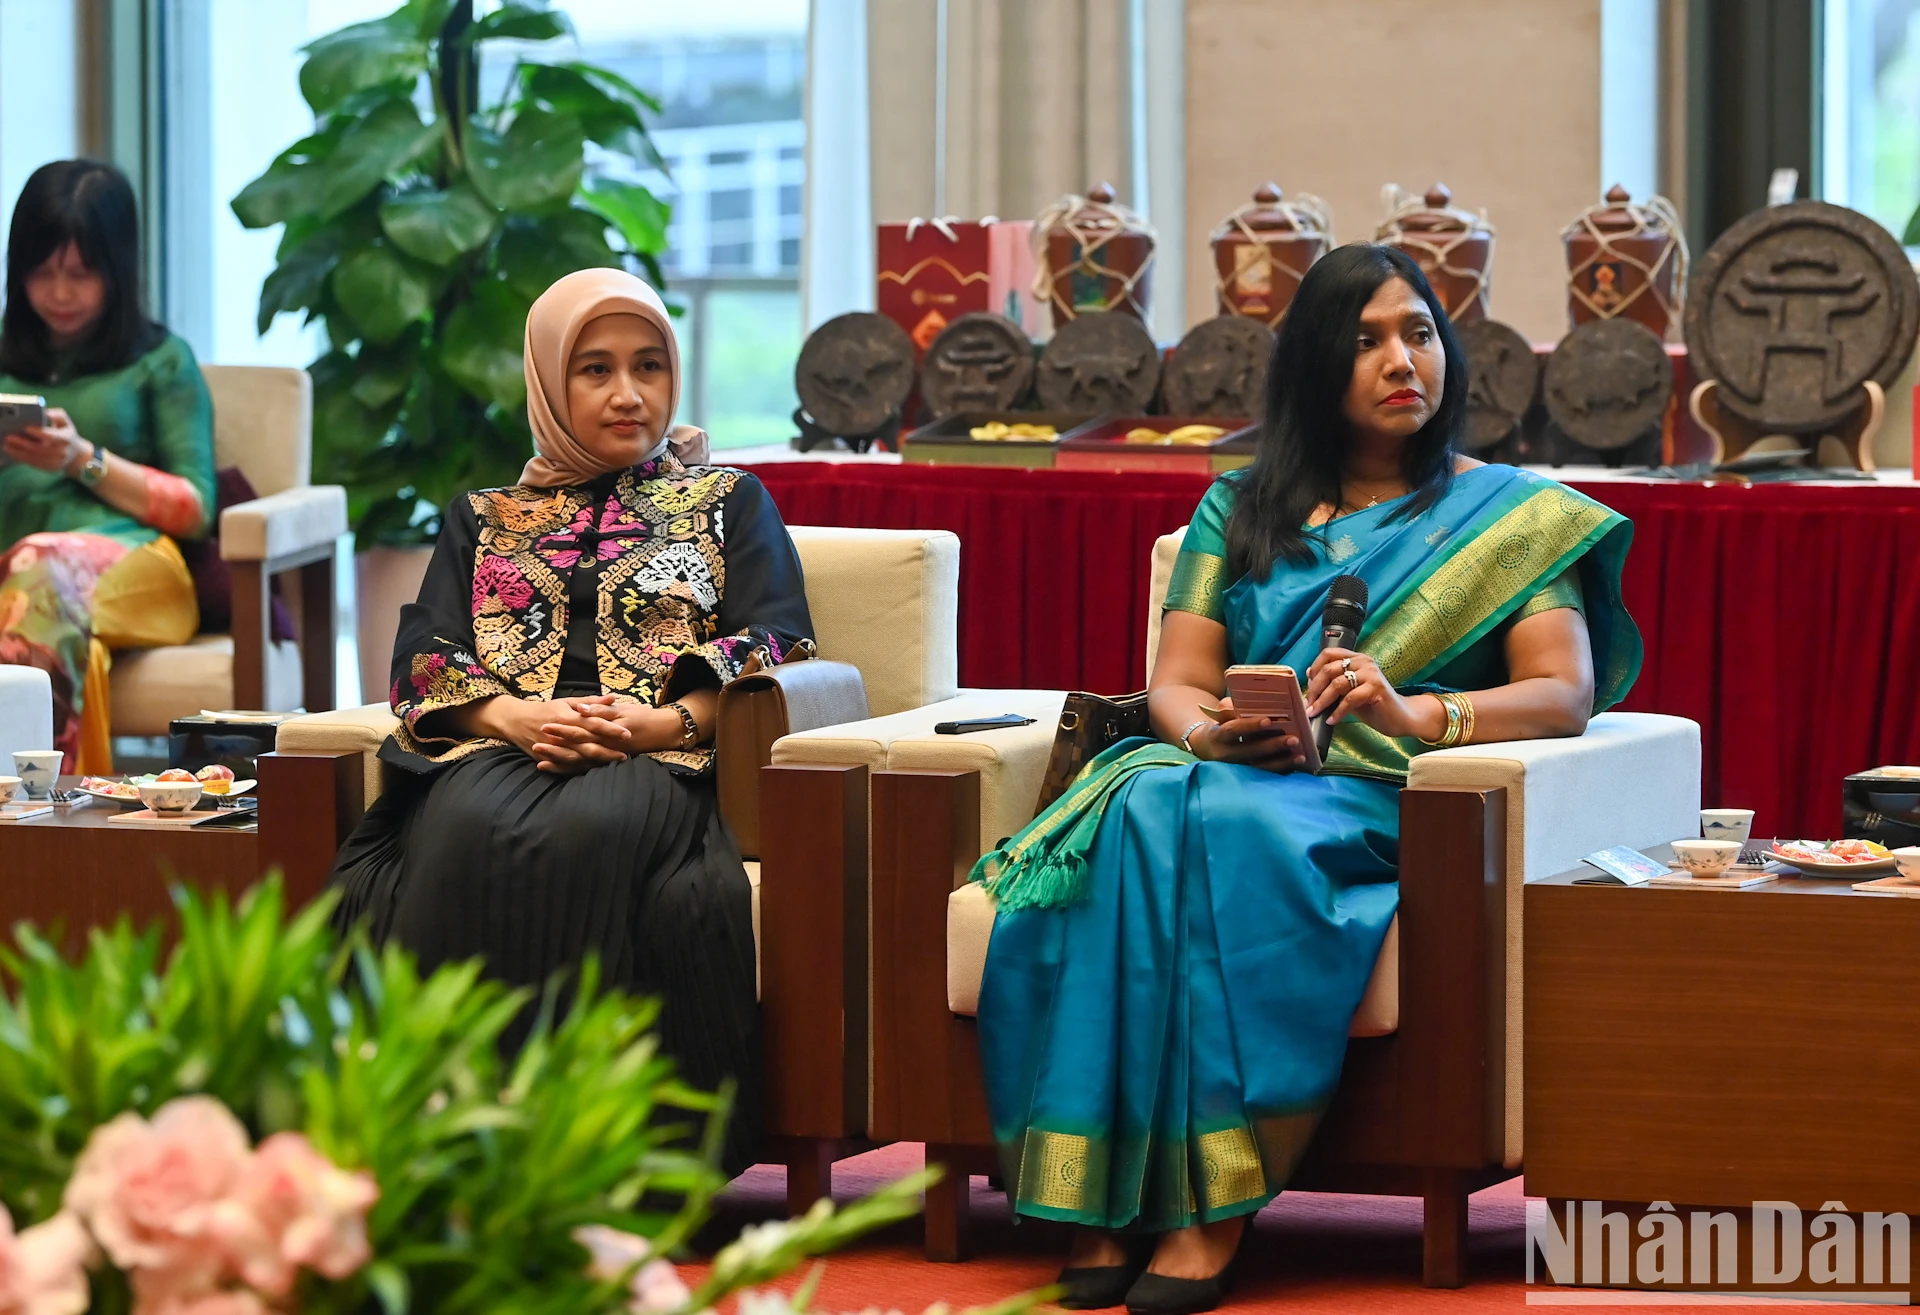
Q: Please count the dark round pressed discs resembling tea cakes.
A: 7